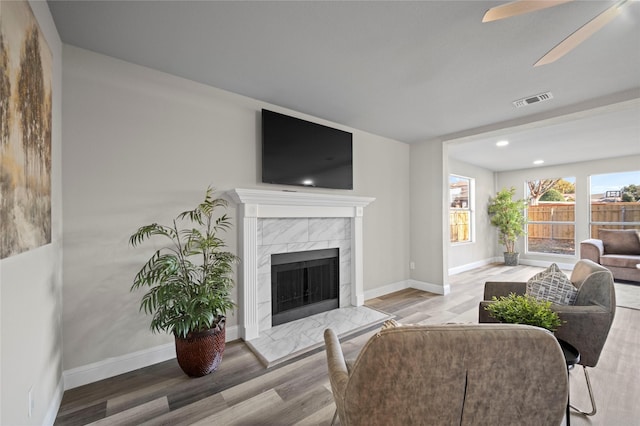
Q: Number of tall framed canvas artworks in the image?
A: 1